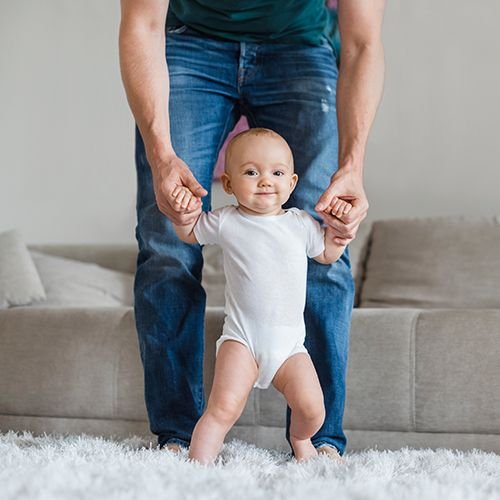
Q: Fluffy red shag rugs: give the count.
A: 0